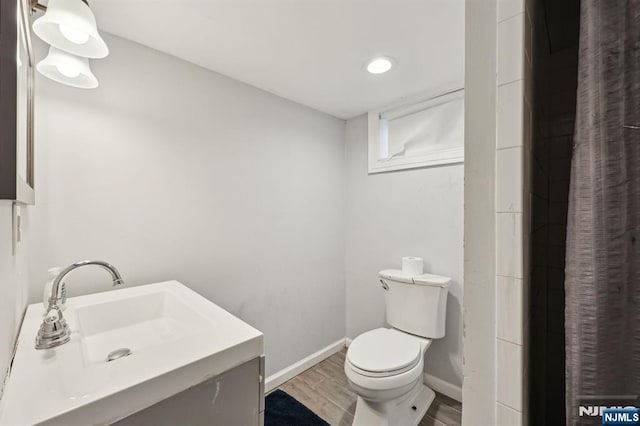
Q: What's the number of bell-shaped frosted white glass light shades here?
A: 2